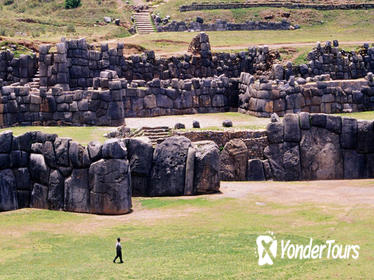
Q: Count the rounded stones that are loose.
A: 3